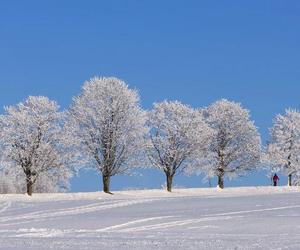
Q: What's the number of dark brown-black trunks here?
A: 5